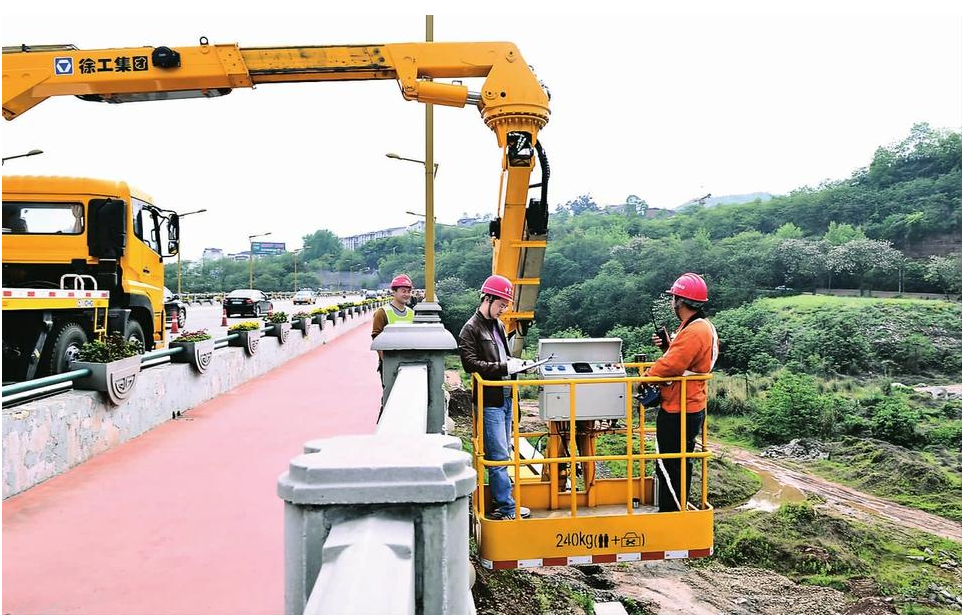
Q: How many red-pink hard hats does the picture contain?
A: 3